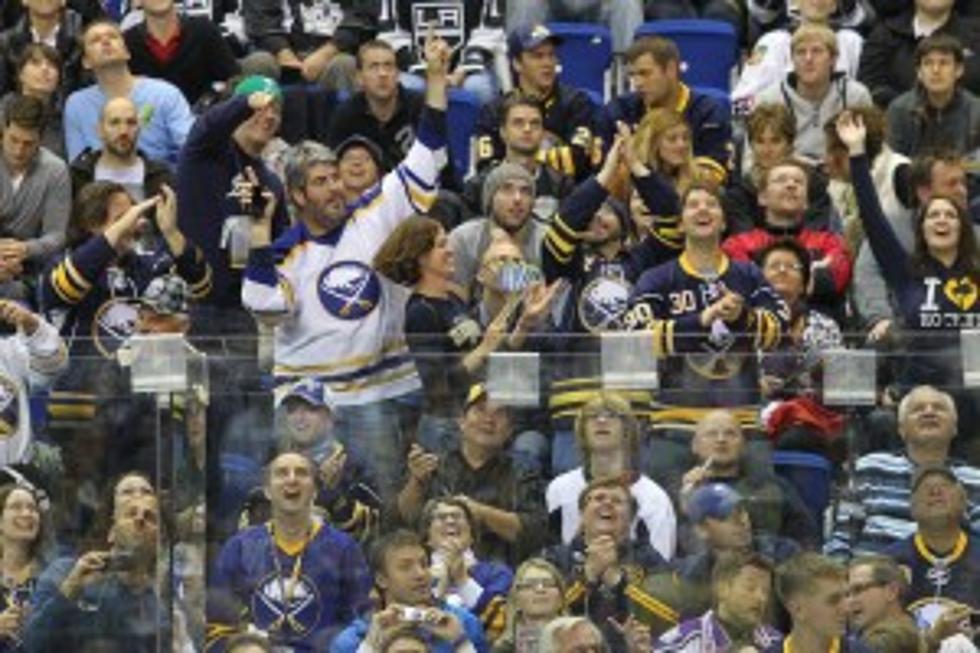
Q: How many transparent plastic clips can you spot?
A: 5